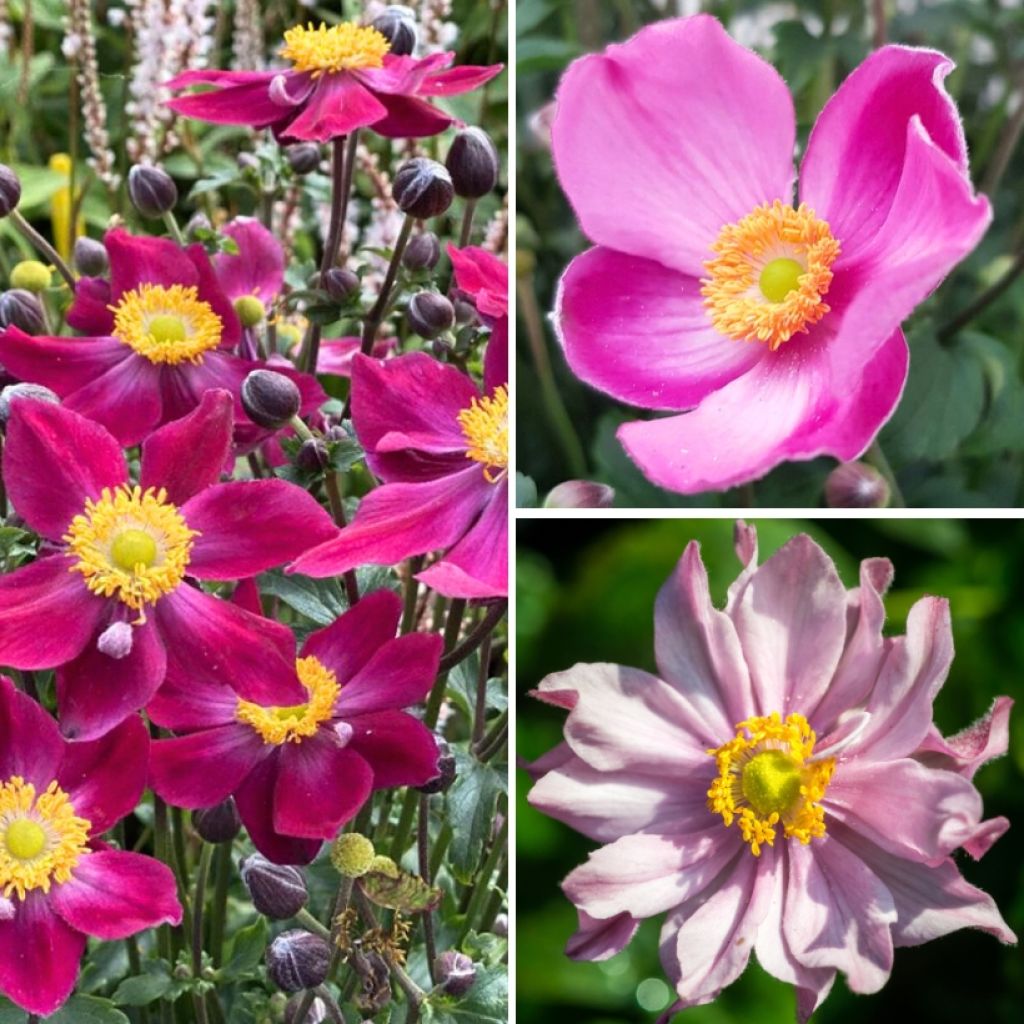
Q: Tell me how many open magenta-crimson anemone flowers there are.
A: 6